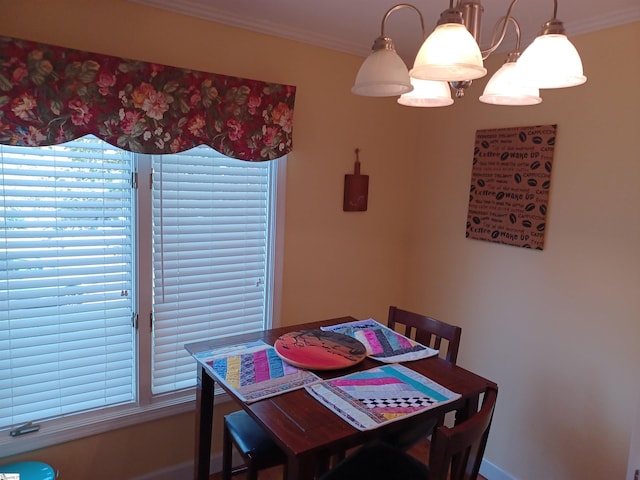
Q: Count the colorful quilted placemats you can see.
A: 3